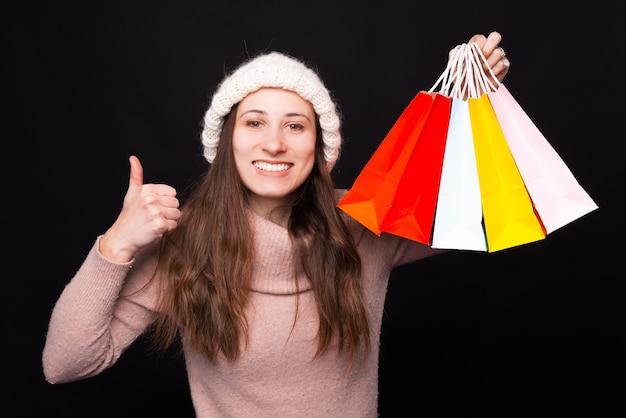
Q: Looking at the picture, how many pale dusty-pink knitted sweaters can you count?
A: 1